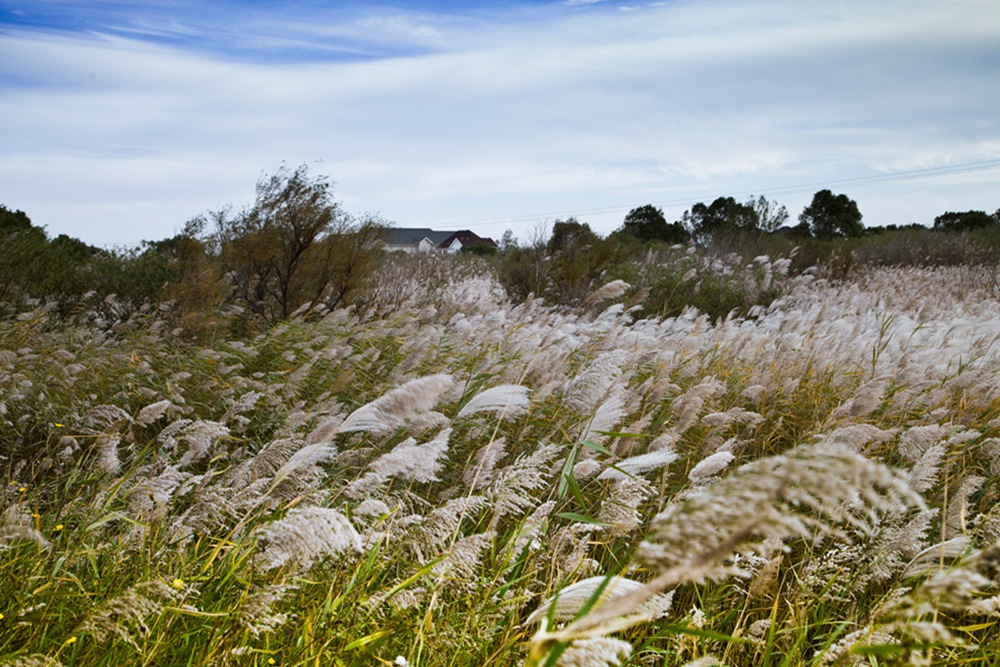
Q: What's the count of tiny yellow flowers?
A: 9